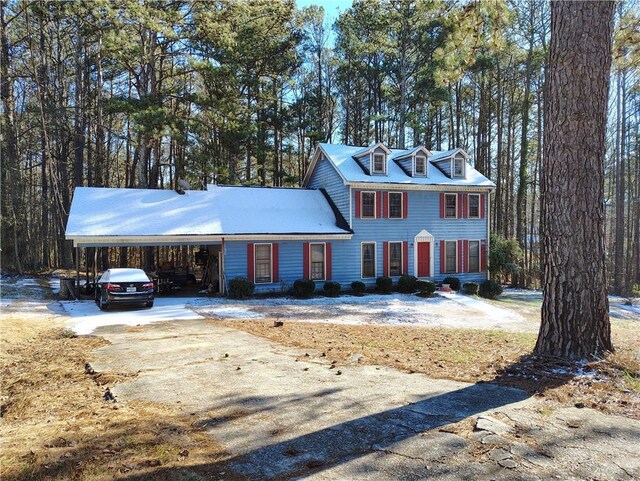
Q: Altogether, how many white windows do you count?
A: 13